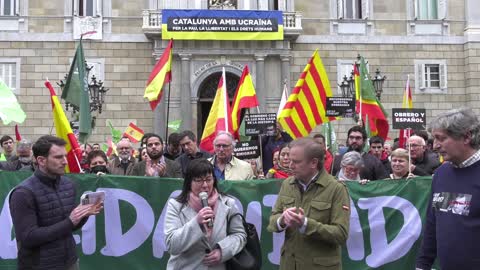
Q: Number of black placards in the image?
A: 4